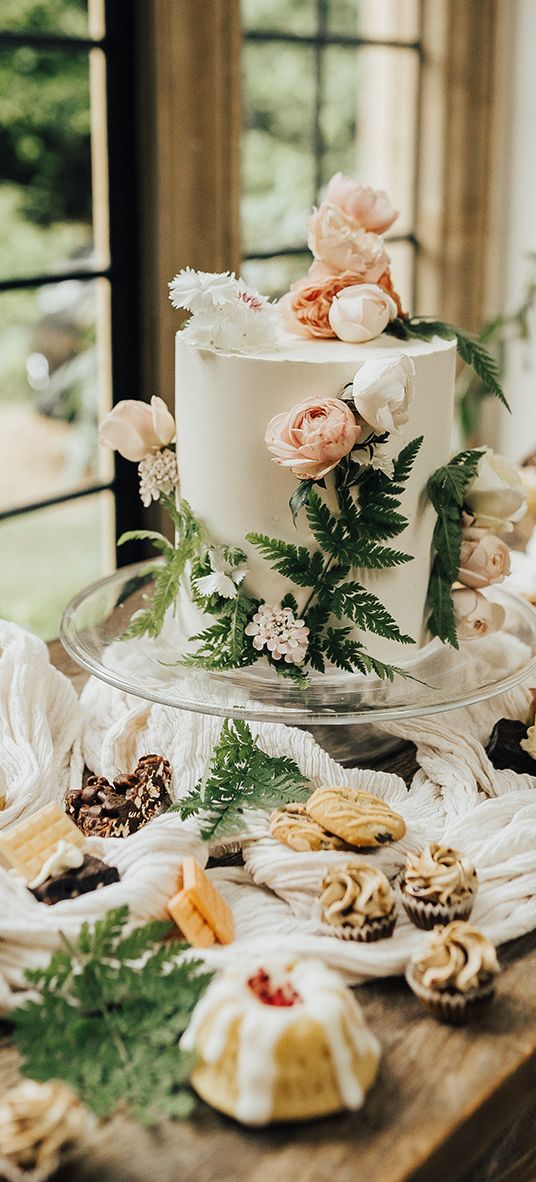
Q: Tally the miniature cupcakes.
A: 4